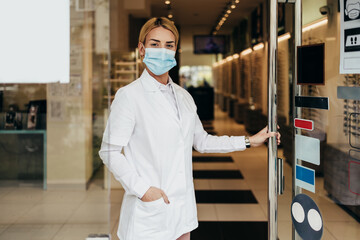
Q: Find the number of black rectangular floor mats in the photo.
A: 4